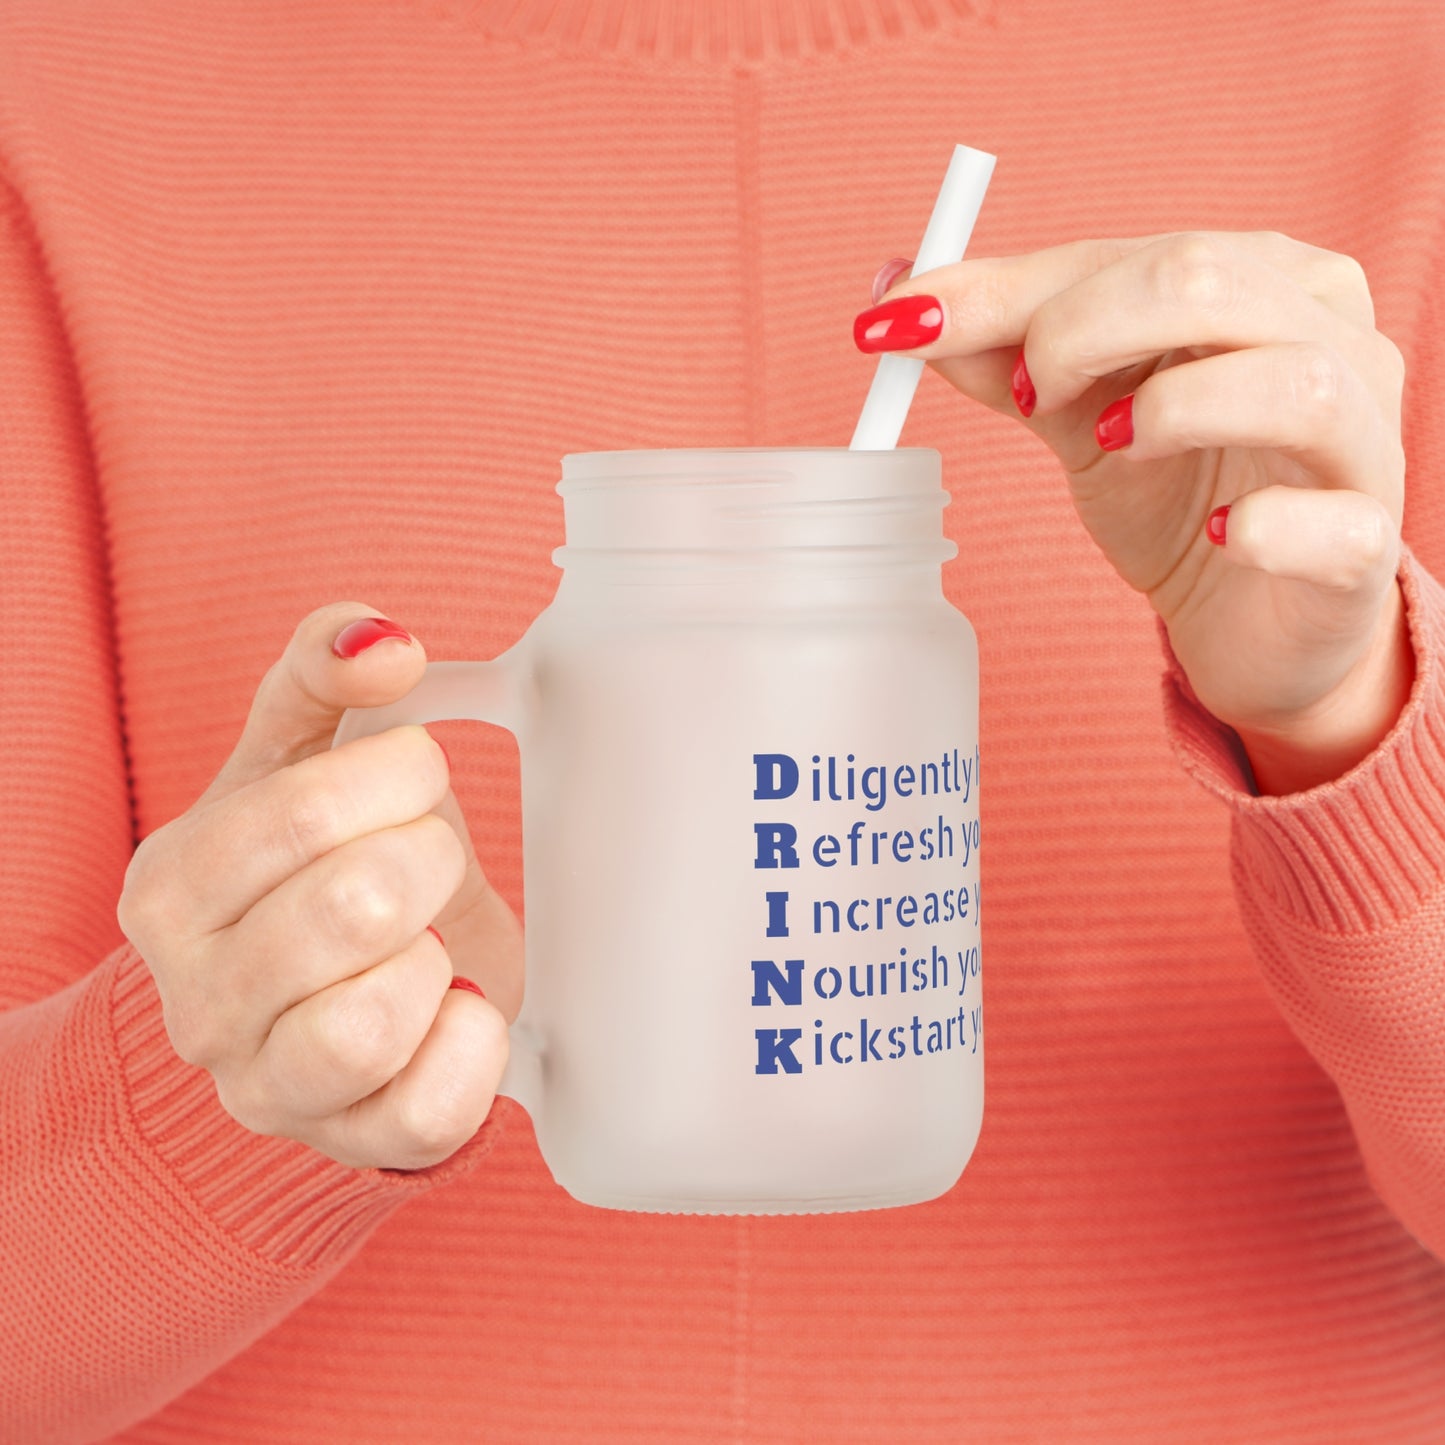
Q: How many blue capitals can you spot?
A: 5